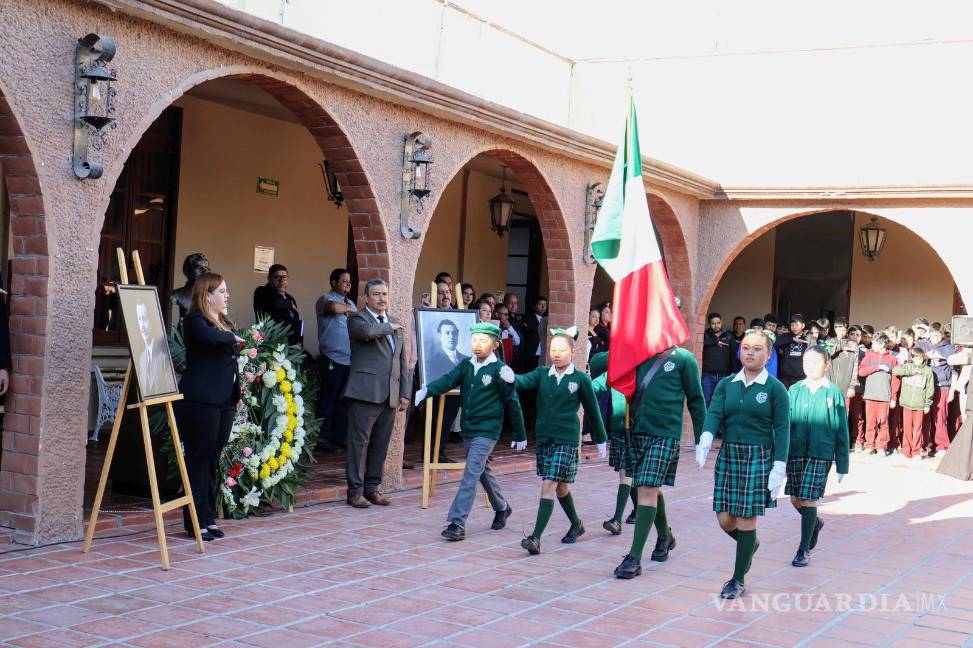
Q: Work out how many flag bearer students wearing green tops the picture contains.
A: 6